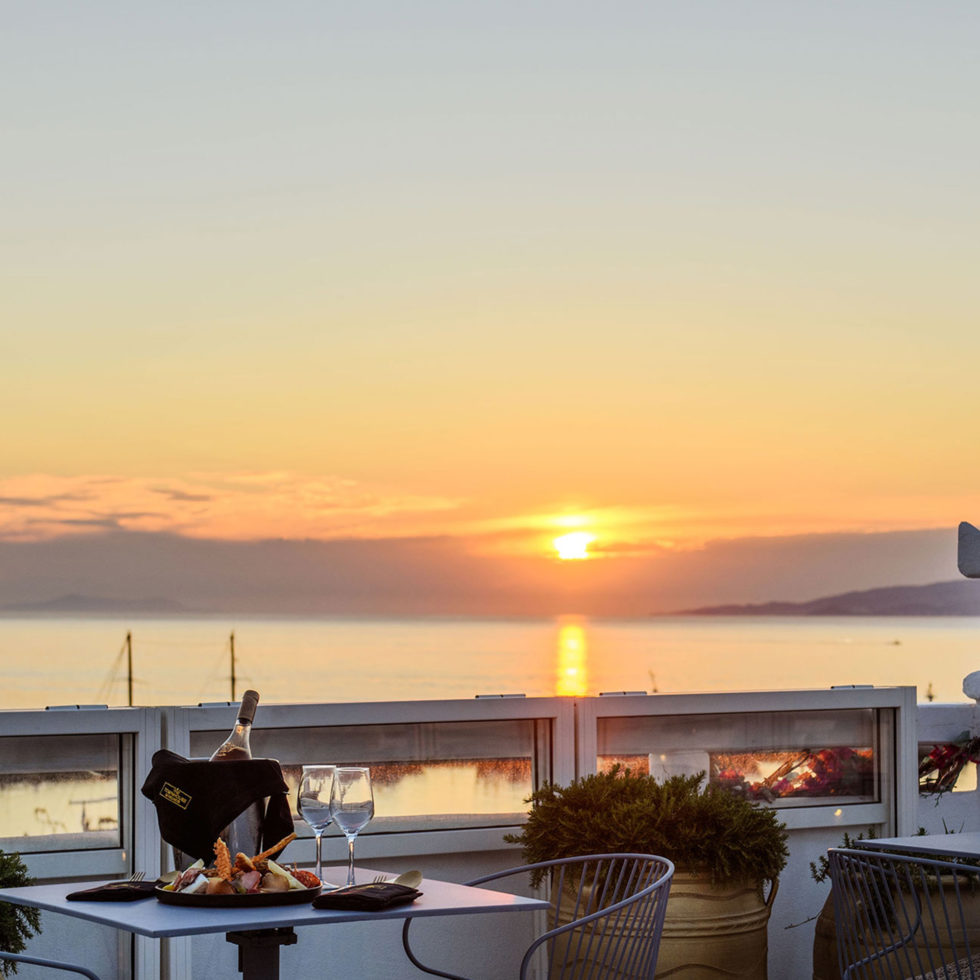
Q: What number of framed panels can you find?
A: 3